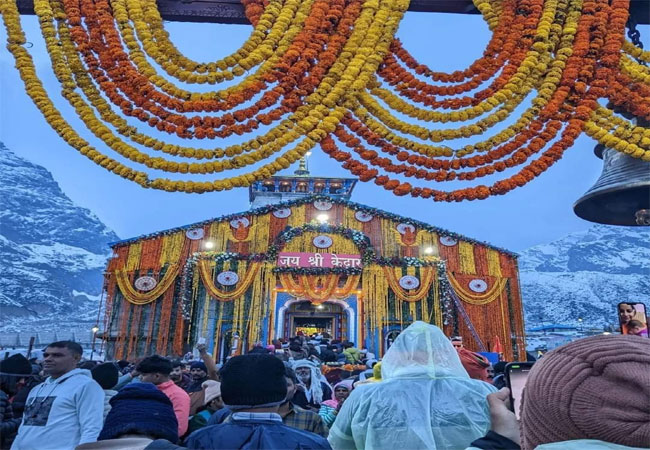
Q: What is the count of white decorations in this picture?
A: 12